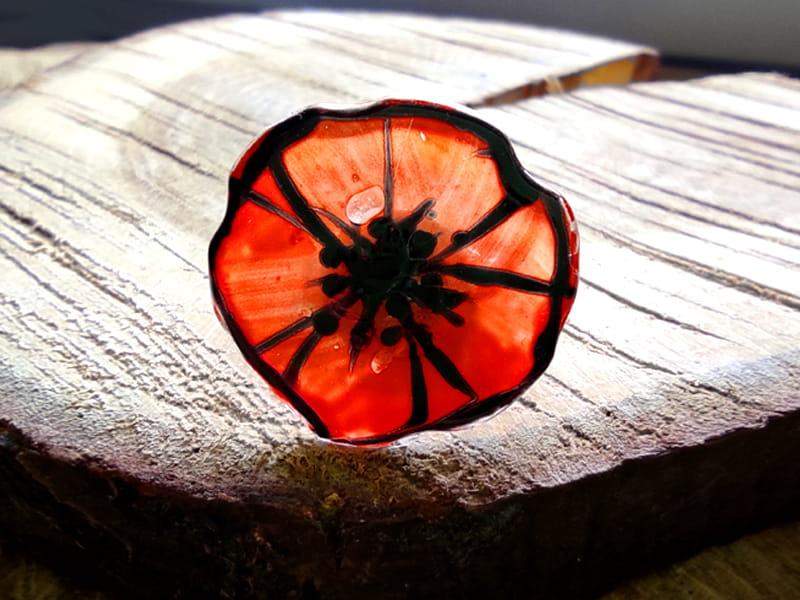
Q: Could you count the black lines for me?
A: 9